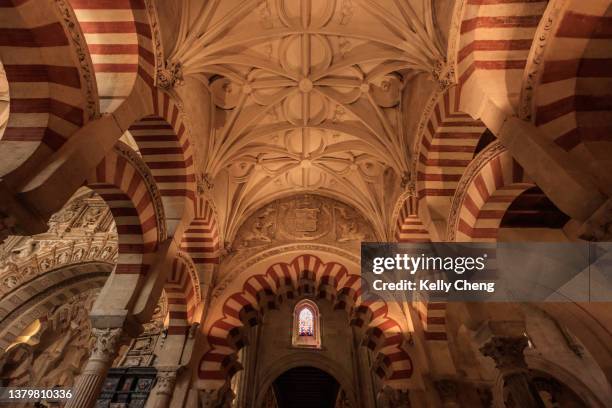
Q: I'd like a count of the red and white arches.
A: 13